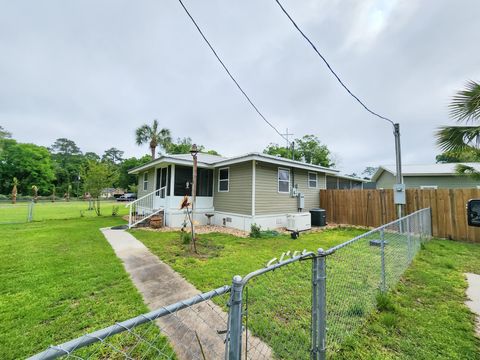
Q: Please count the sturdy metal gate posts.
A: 2